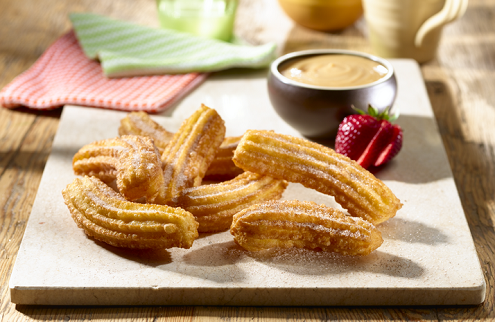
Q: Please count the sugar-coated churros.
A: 8